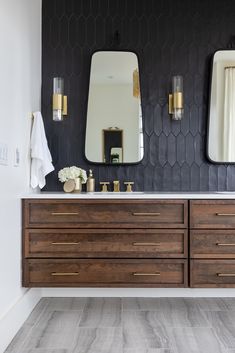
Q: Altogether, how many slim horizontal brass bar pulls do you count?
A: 9